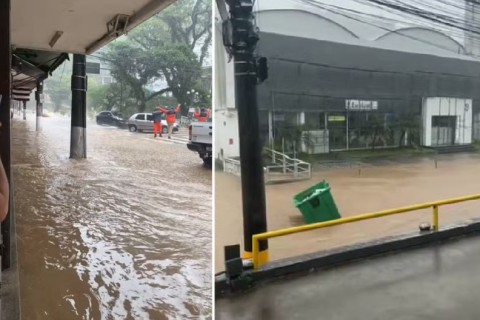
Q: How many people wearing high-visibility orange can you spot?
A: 3